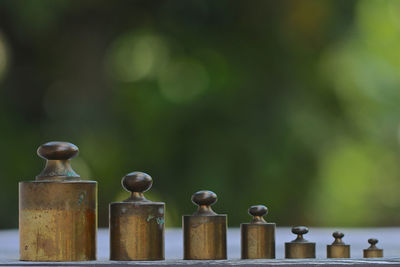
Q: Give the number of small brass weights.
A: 7